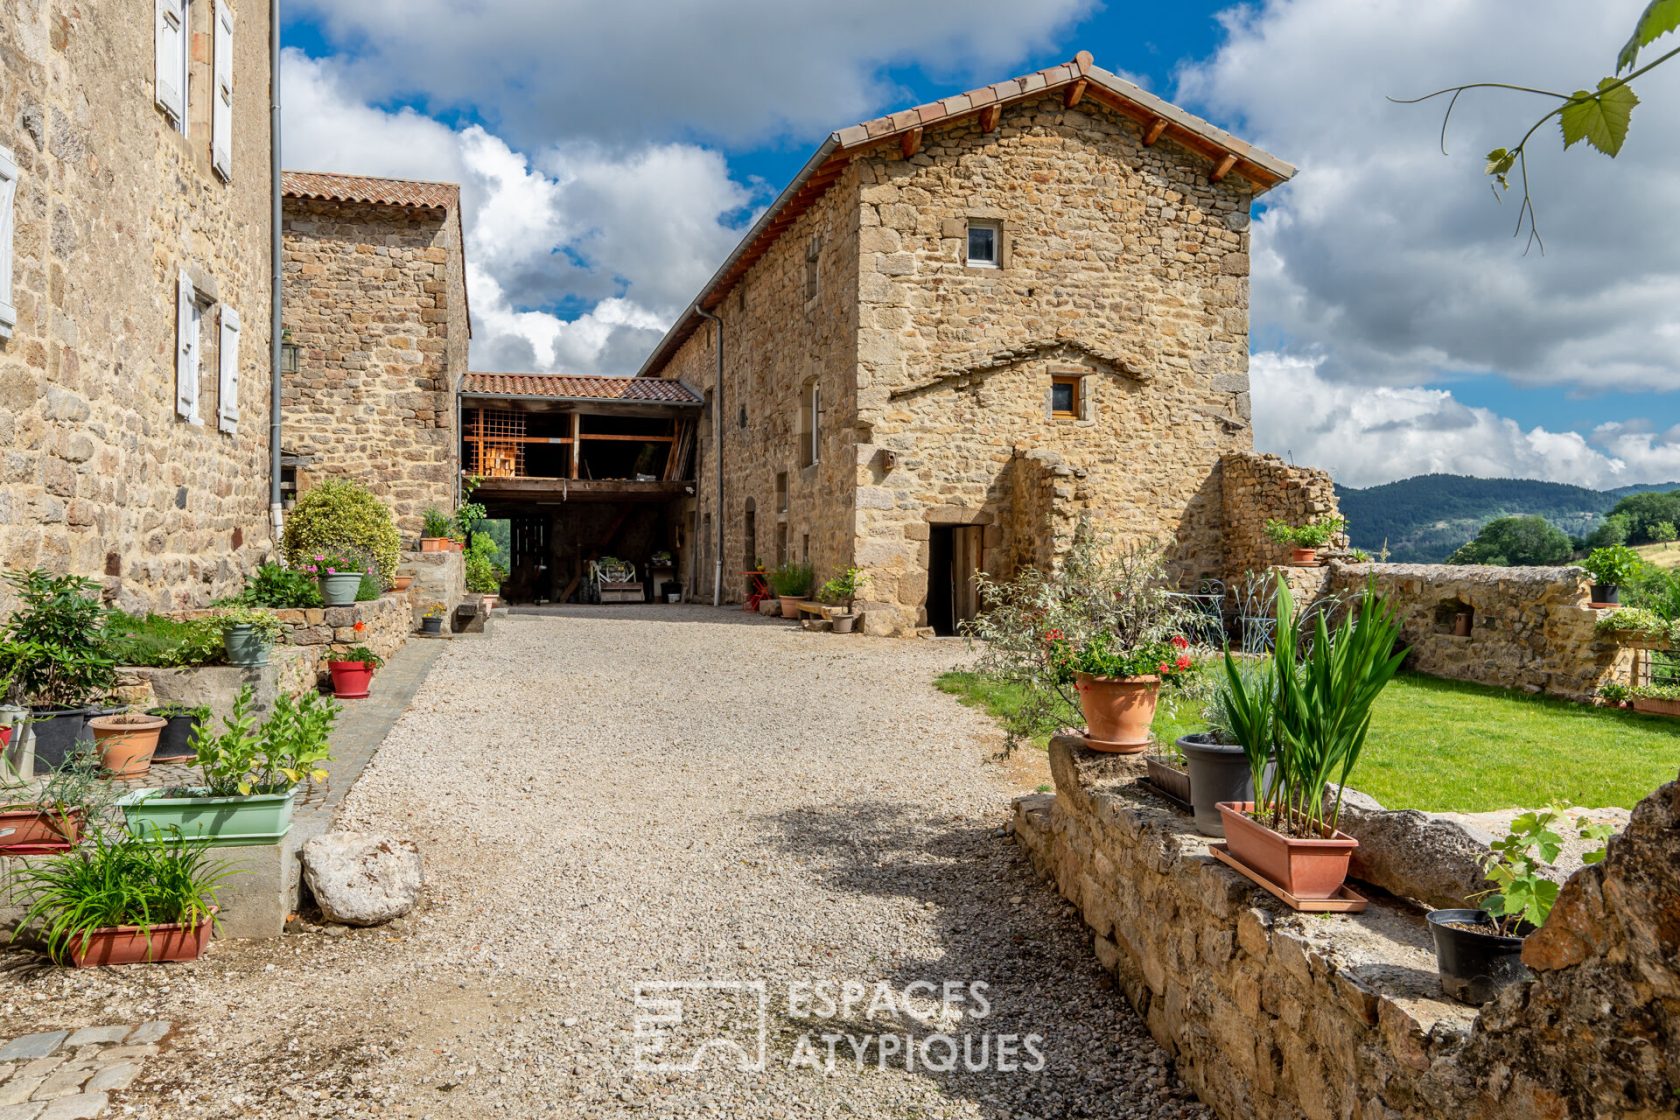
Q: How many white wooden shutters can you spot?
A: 5